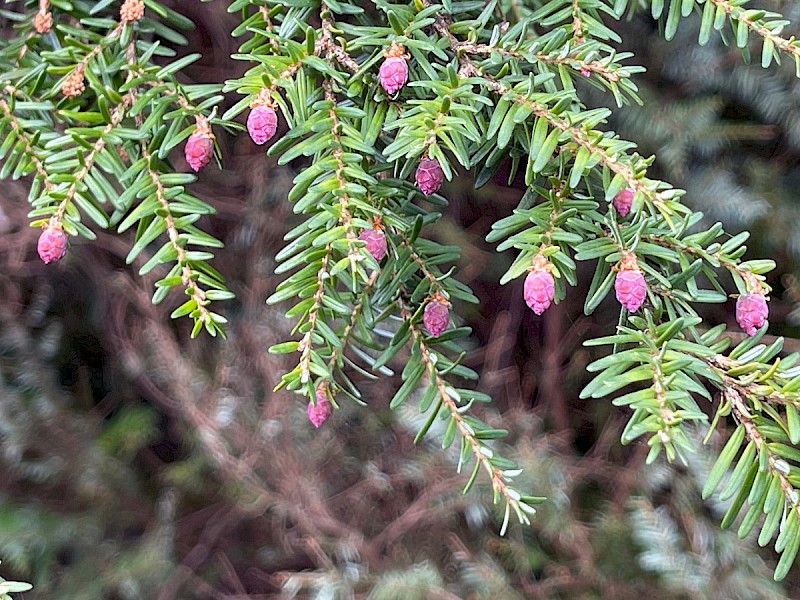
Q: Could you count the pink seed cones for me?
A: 12